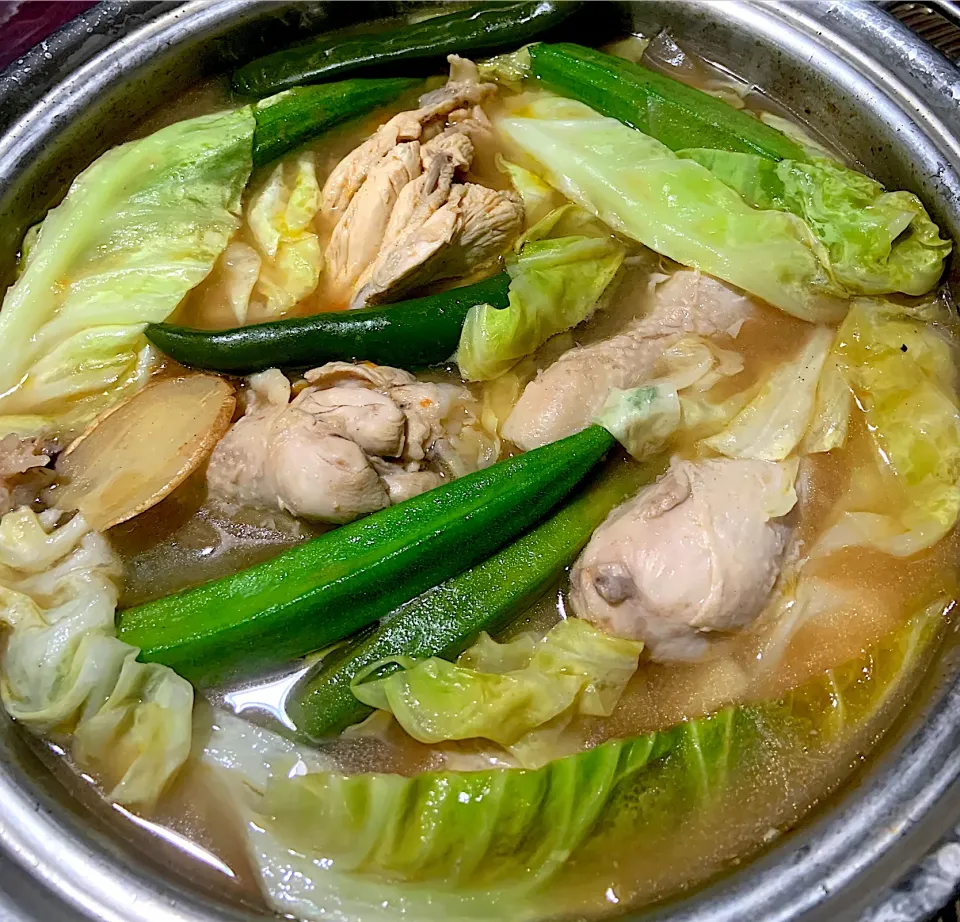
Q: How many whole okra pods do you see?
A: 4